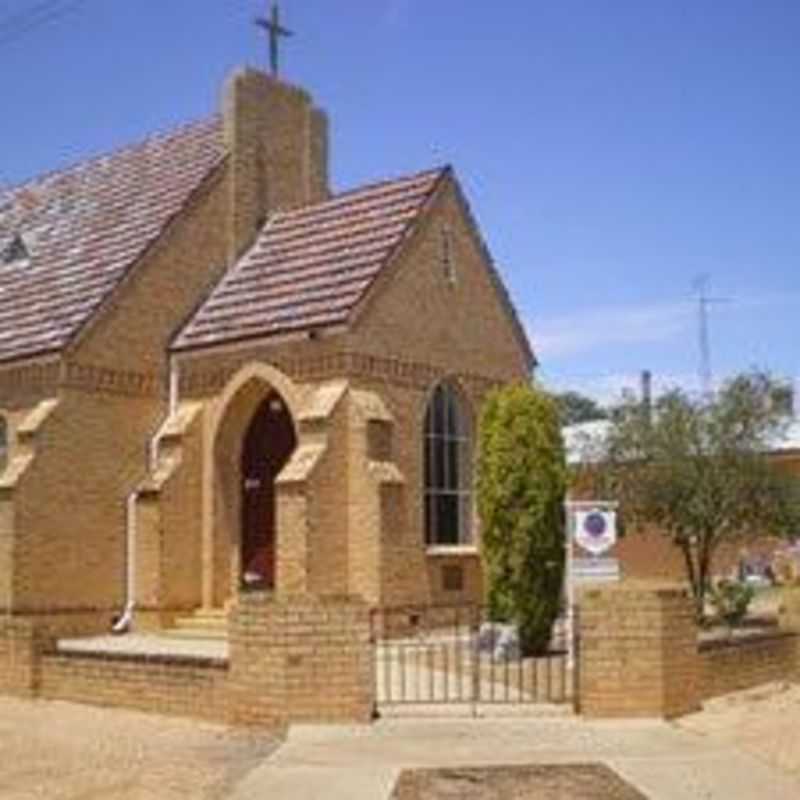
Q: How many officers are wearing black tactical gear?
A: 0